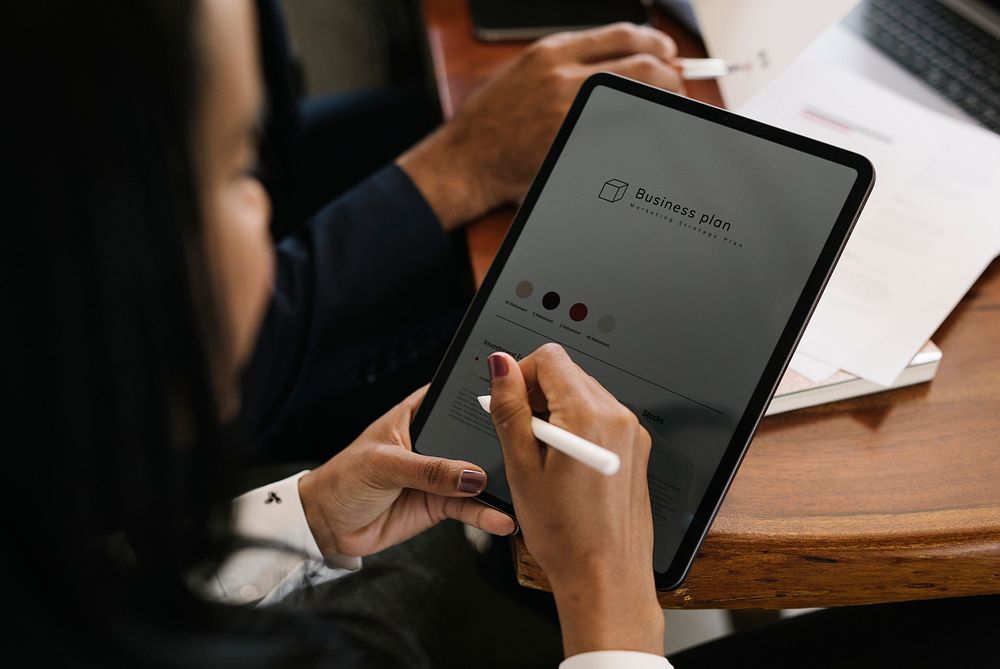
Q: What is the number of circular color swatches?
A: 4